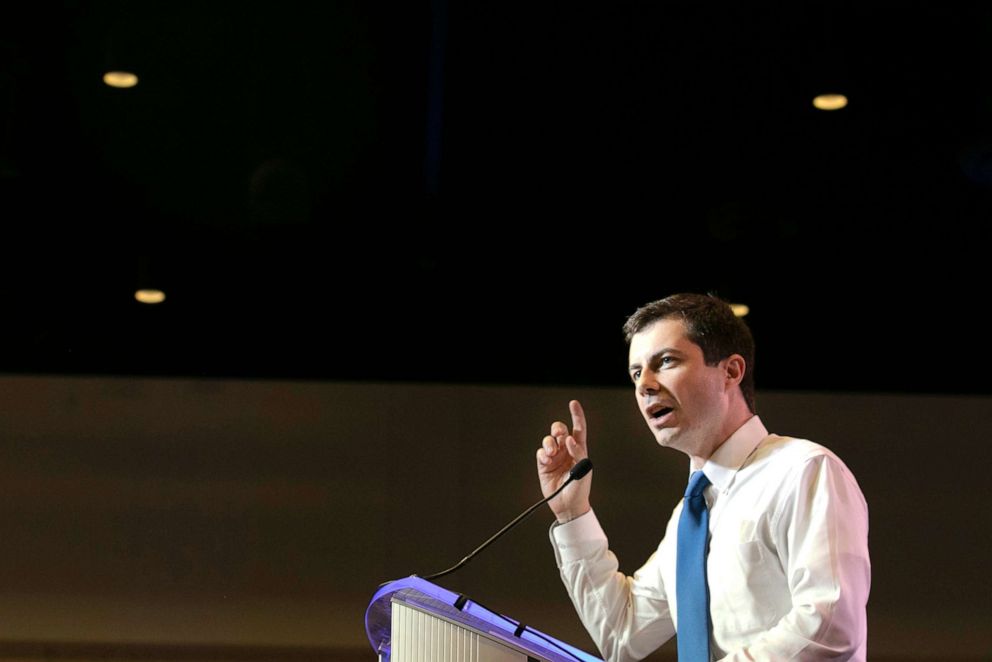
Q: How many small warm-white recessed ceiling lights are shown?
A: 4